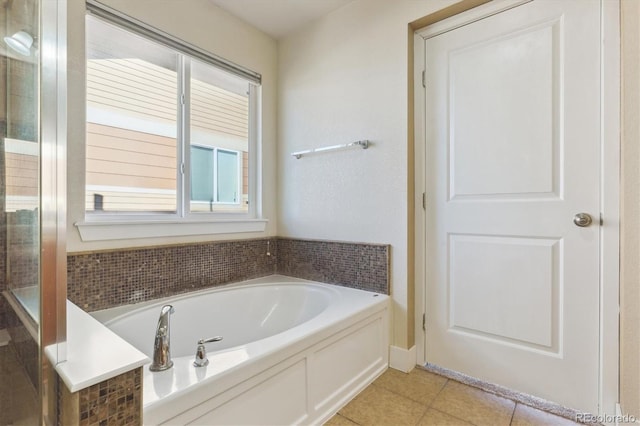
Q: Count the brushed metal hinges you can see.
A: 3